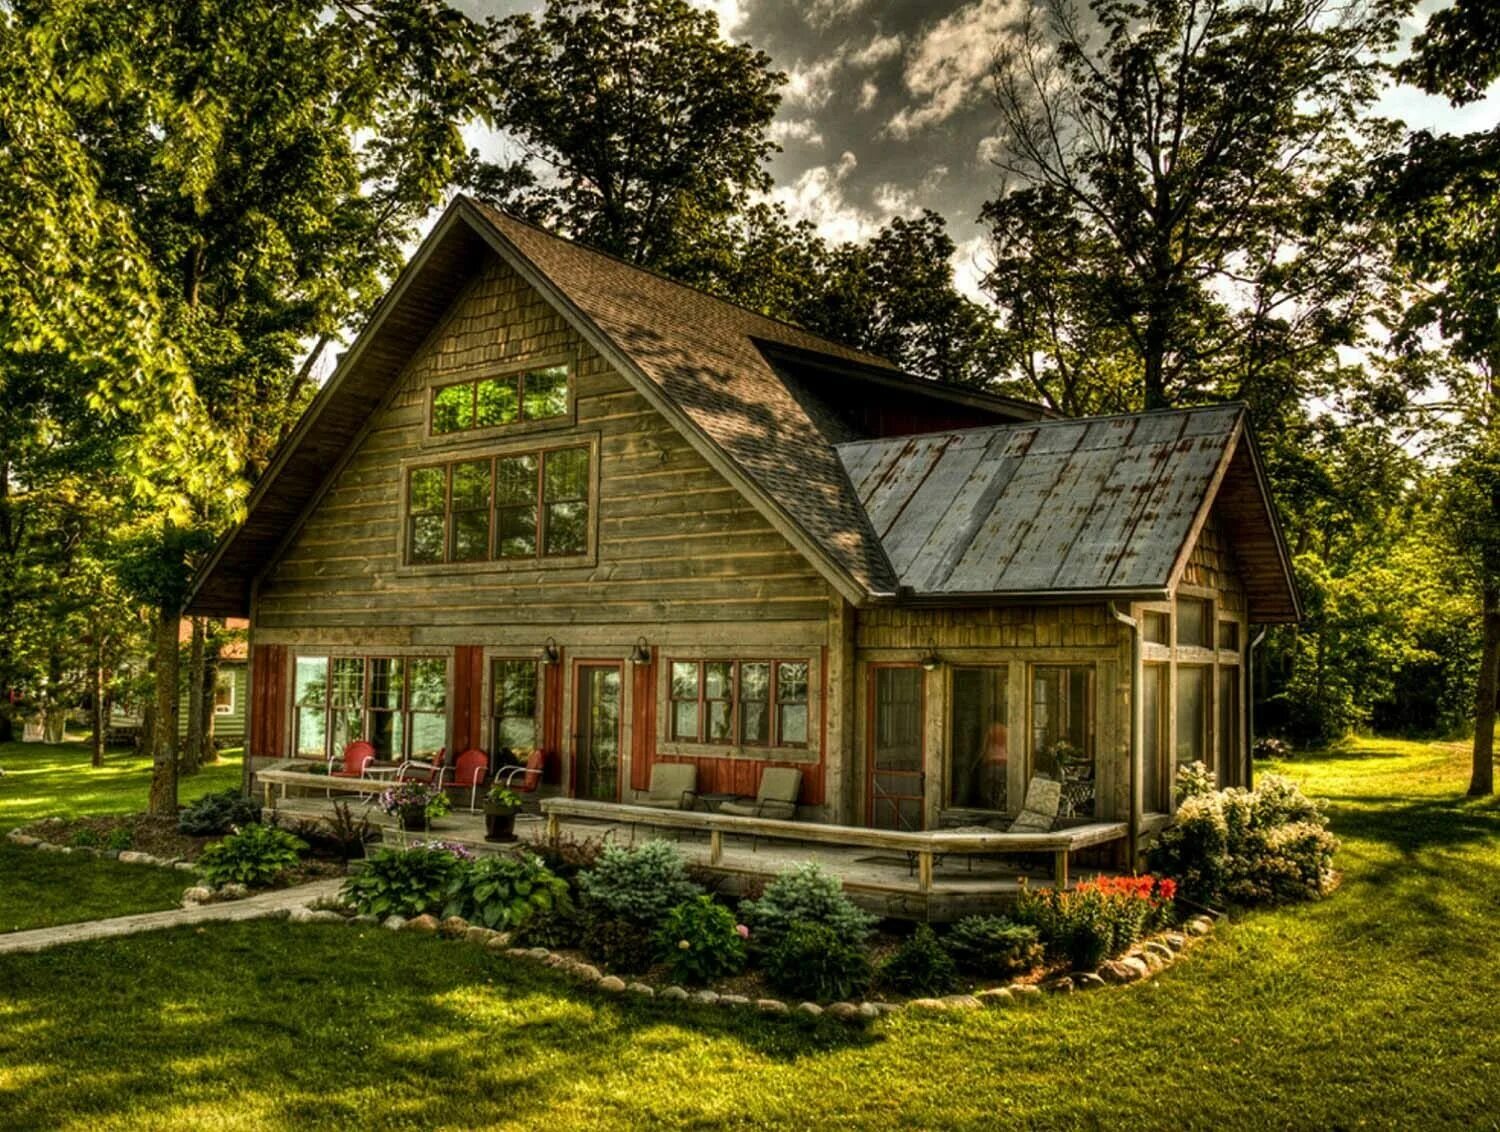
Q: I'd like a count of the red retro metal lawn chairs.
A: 4